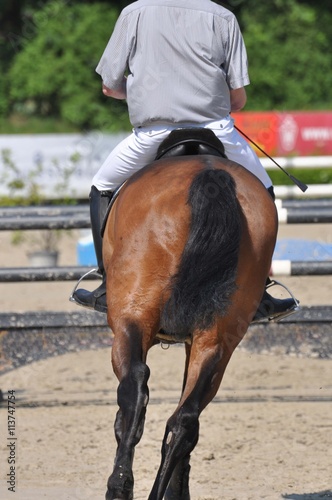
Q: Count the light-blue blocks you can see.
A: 2